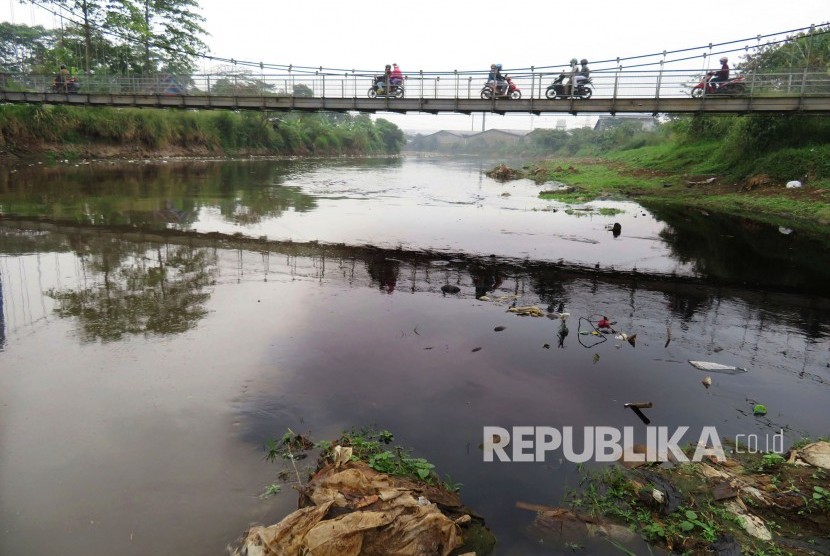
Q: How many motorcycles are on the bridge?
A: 5